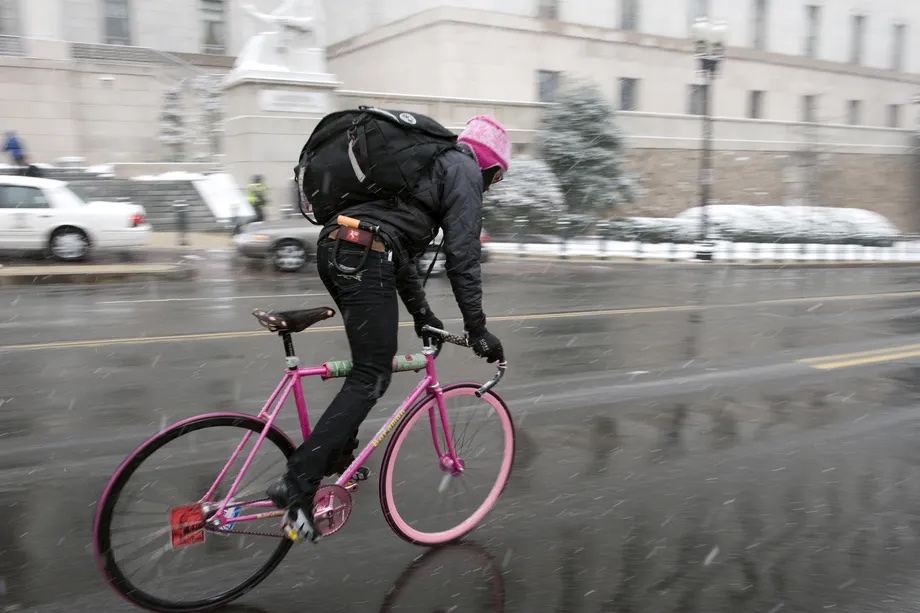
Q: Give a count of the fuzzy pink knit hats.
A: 1